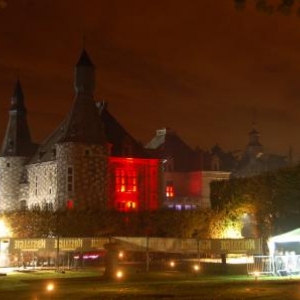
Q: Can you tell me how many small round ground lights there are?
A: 6